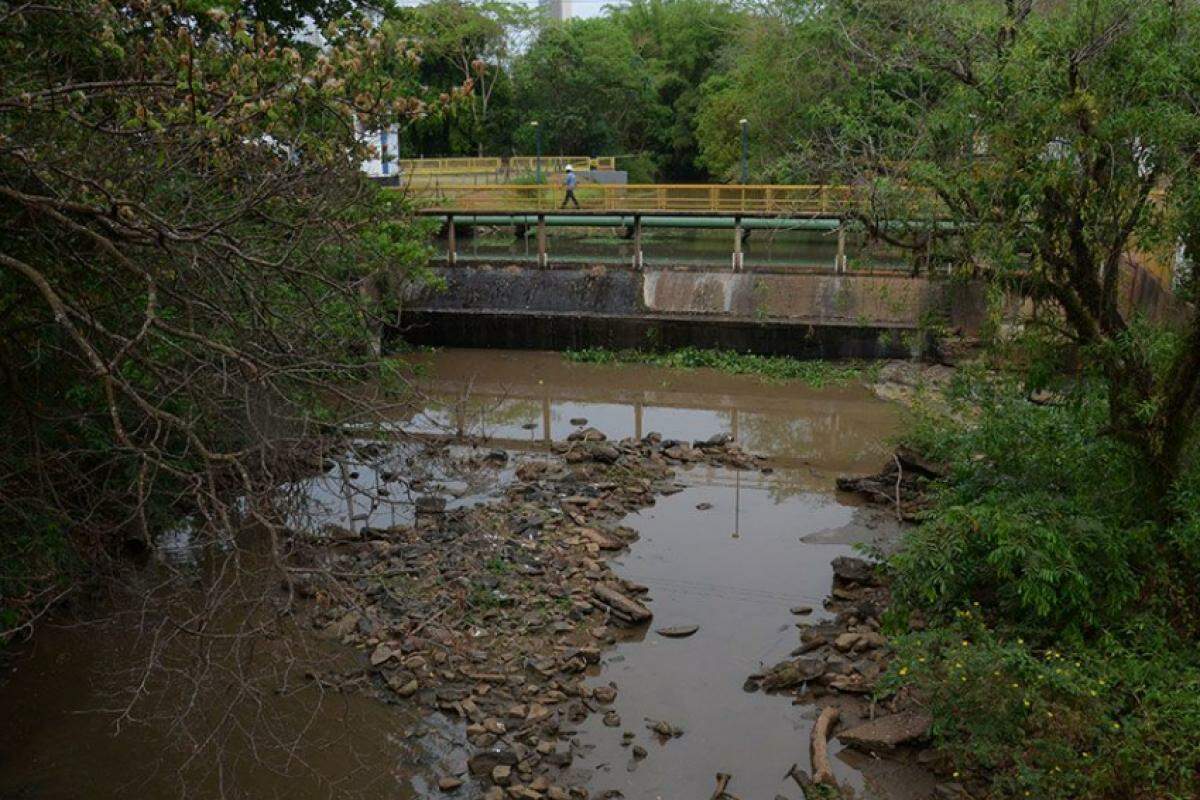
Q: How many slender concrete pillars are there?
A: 5